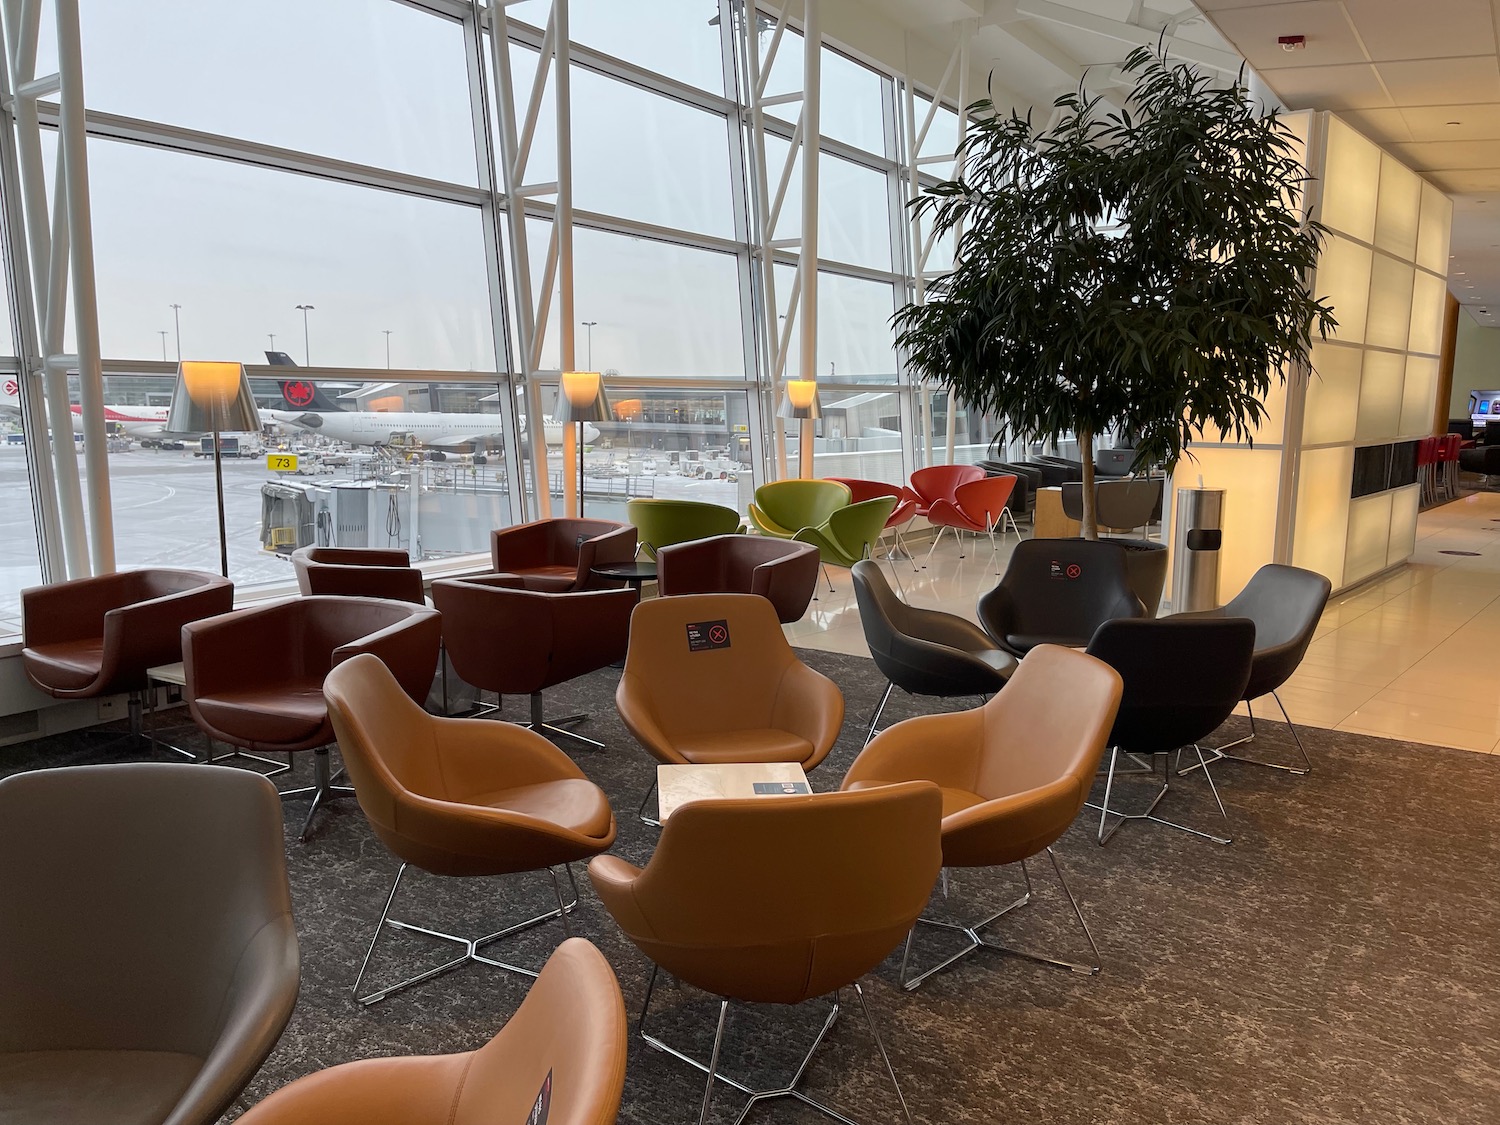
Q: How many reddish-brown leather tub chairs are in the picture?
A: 6